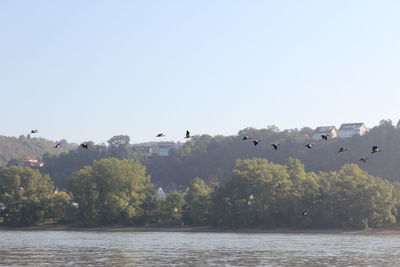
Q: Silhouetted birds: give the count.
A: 14